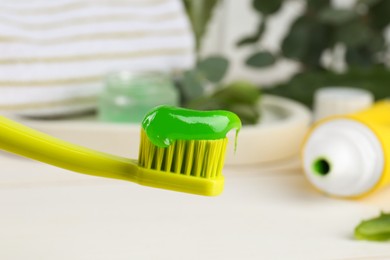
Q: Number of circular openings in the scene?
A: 1